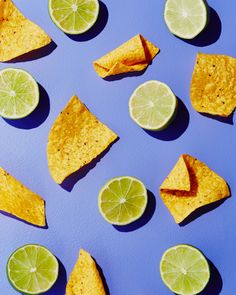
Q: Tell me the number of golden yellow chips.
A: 7